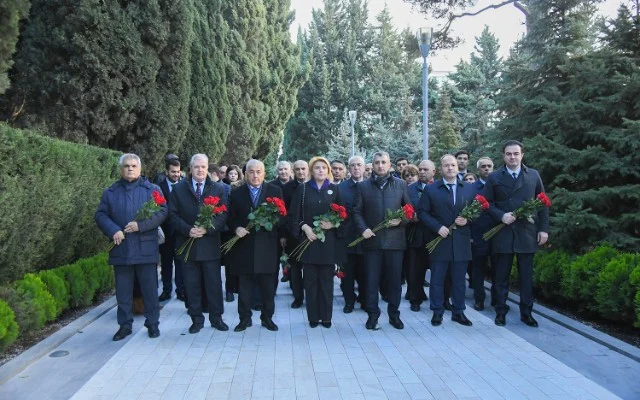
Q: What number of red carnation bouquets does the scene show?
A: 7